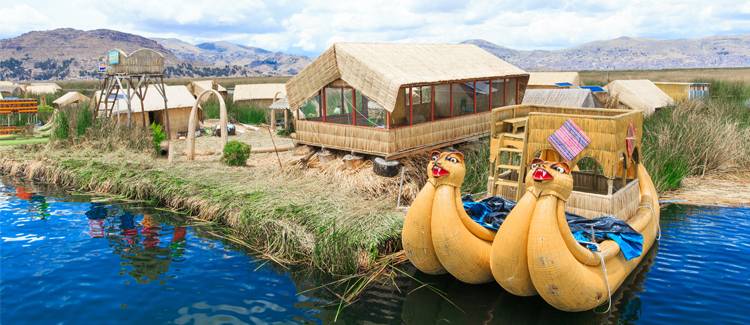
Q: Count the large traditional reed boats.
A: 2